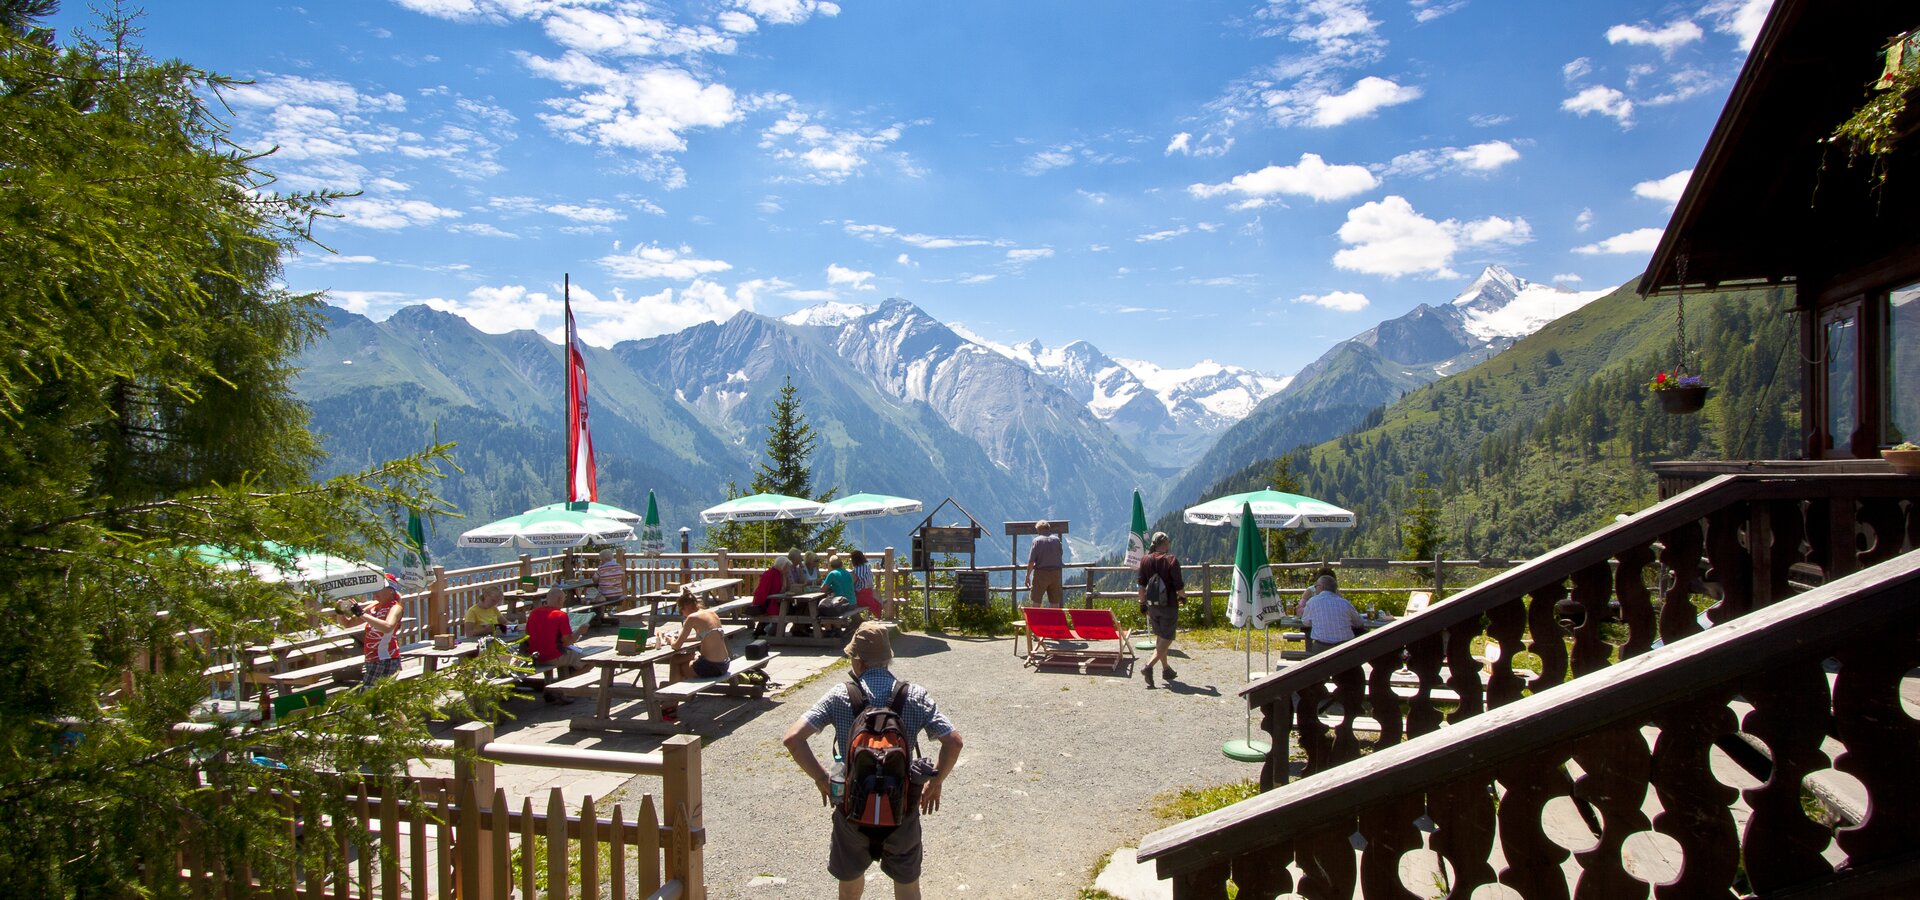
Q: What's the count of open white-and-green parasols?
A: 6